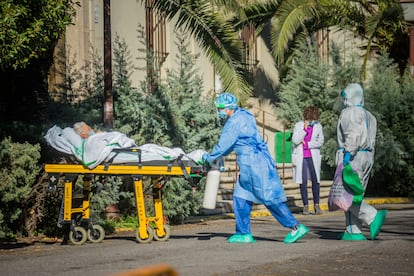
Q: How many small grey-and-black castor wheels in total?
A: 4